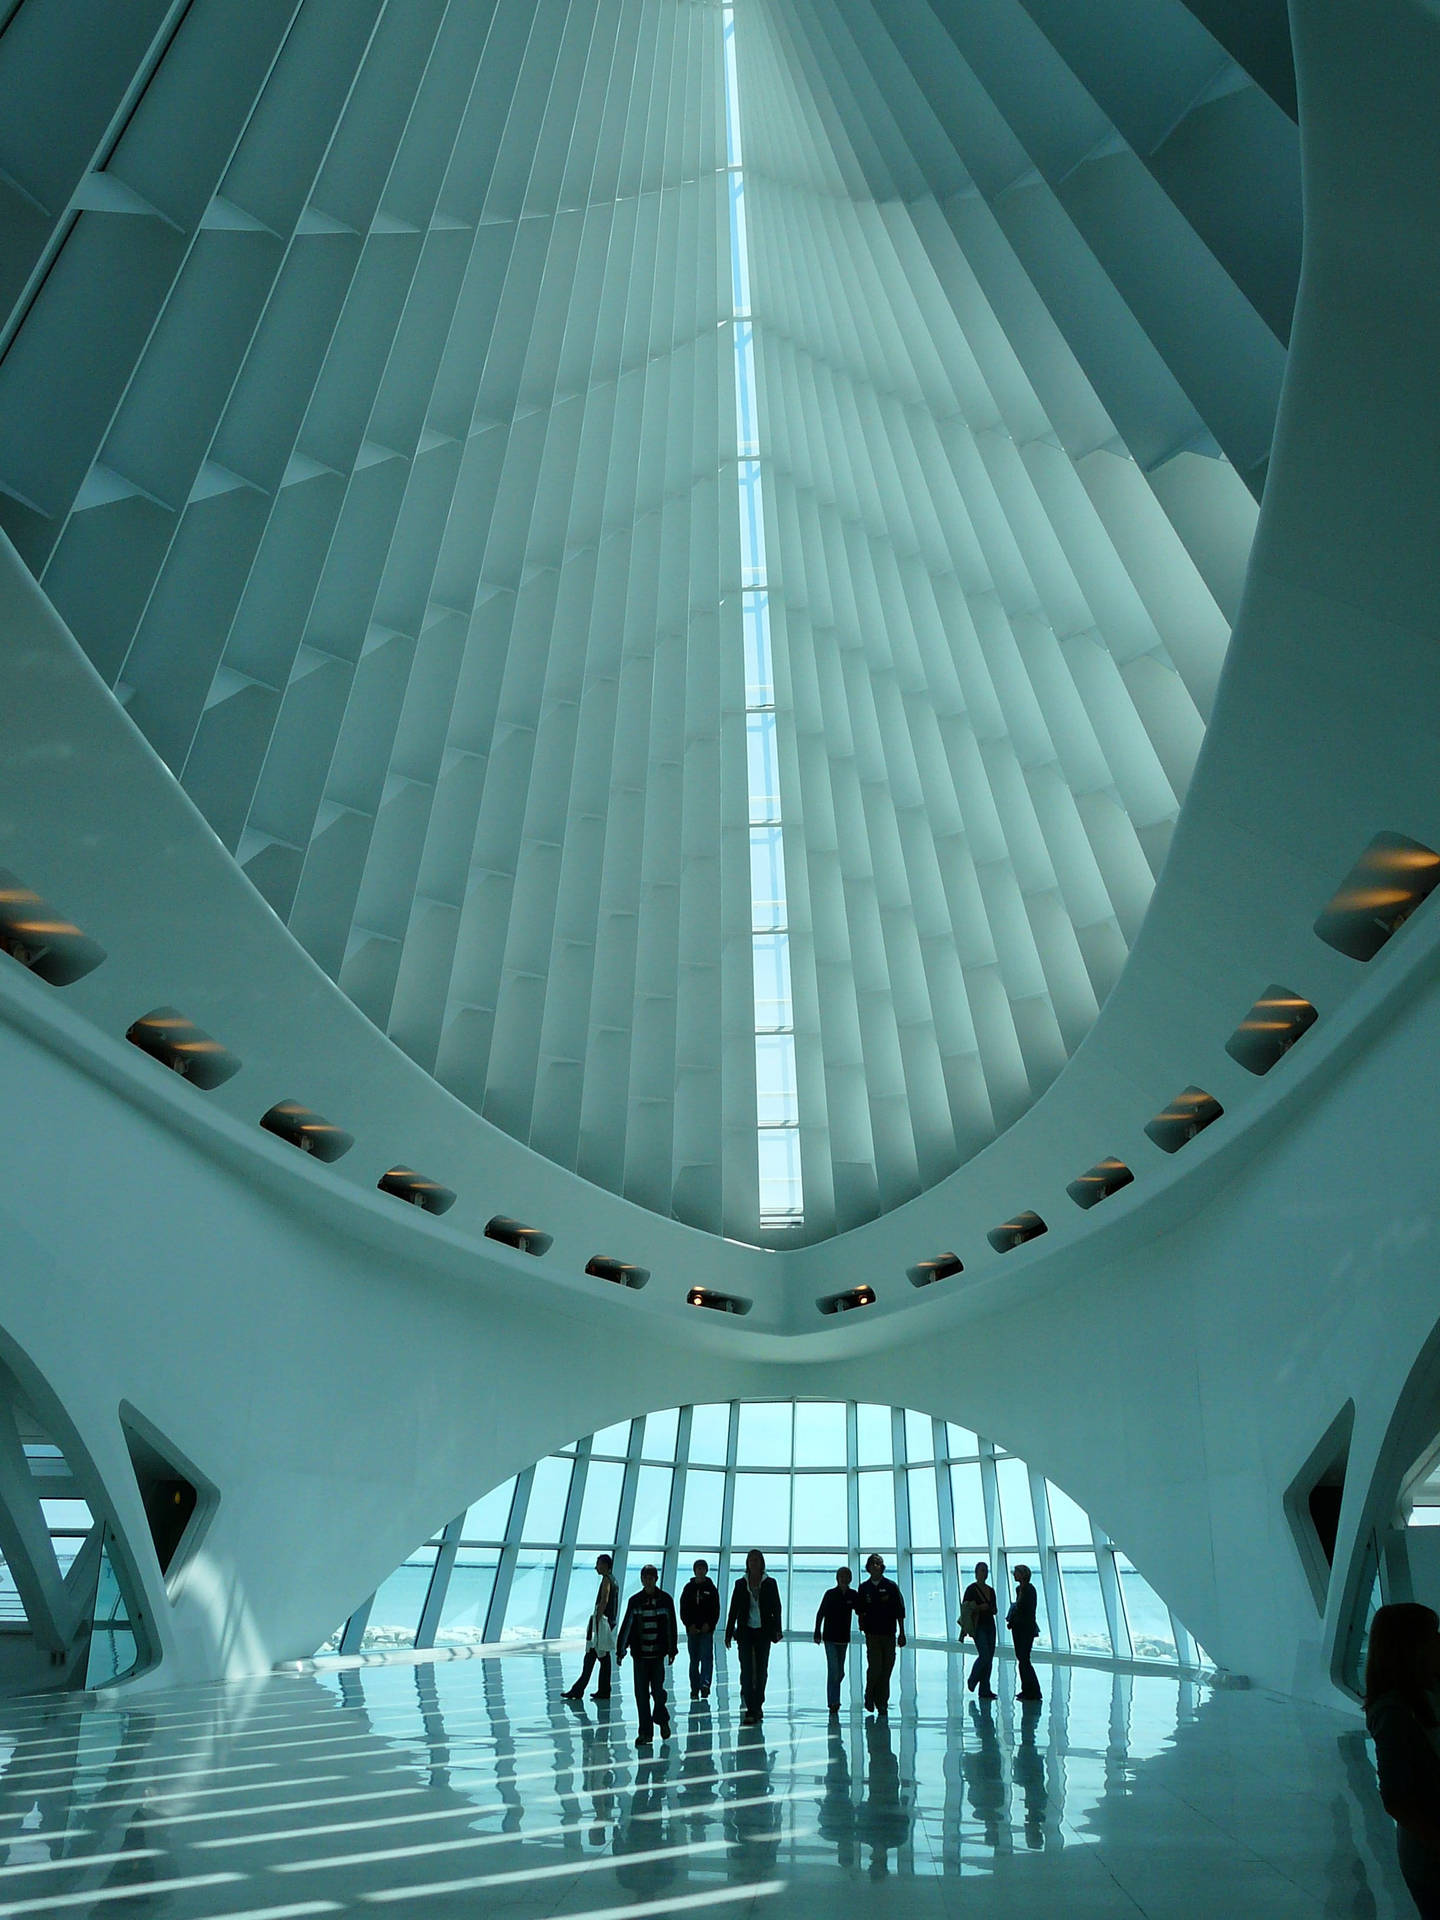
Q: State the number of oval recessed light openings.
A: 14